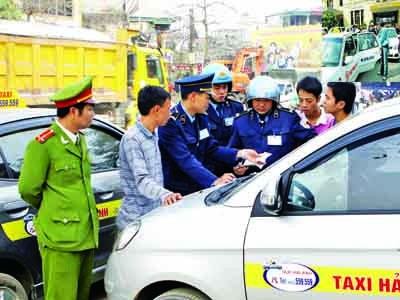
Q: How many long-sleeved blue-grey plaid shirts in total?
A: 1